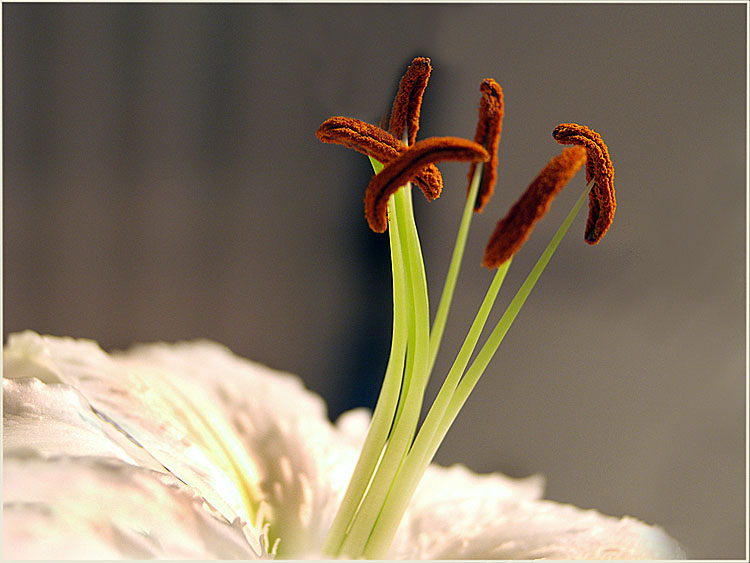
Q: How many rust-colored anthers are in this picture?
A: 6